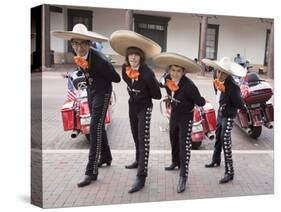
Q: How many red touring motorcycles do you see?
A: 3